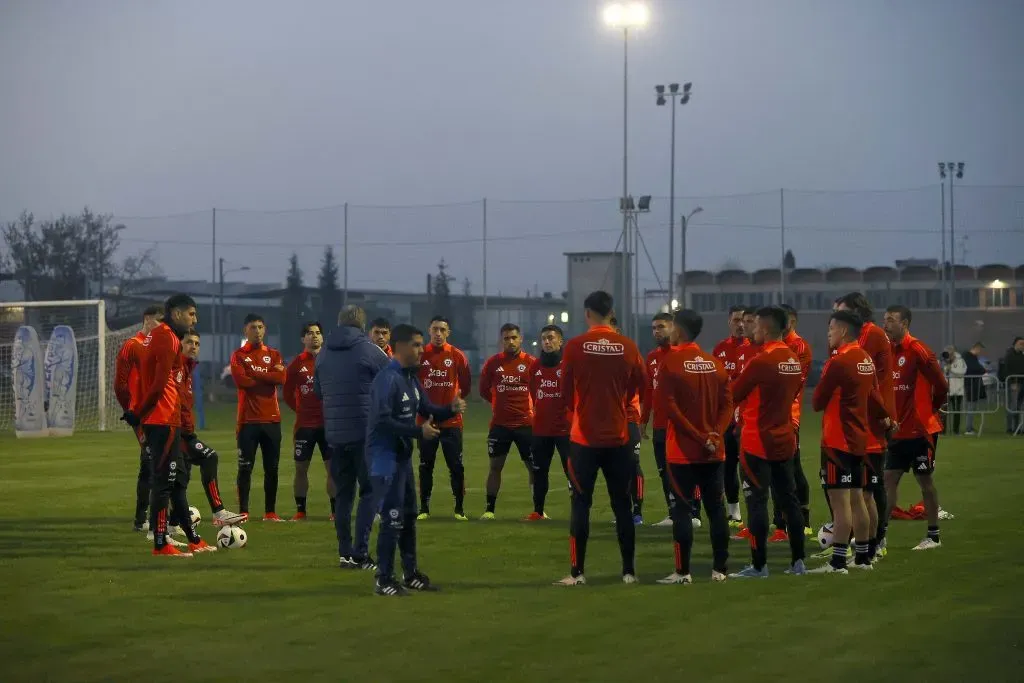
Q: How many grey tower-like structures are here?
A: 1